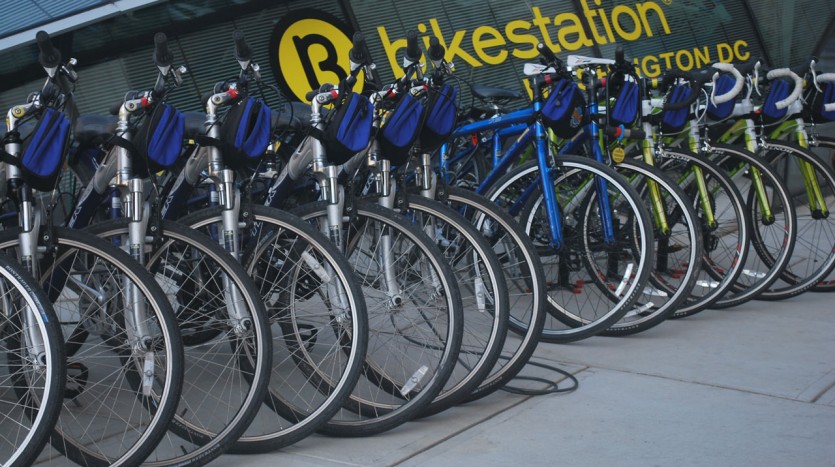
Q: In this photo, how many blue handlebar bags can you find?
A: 12